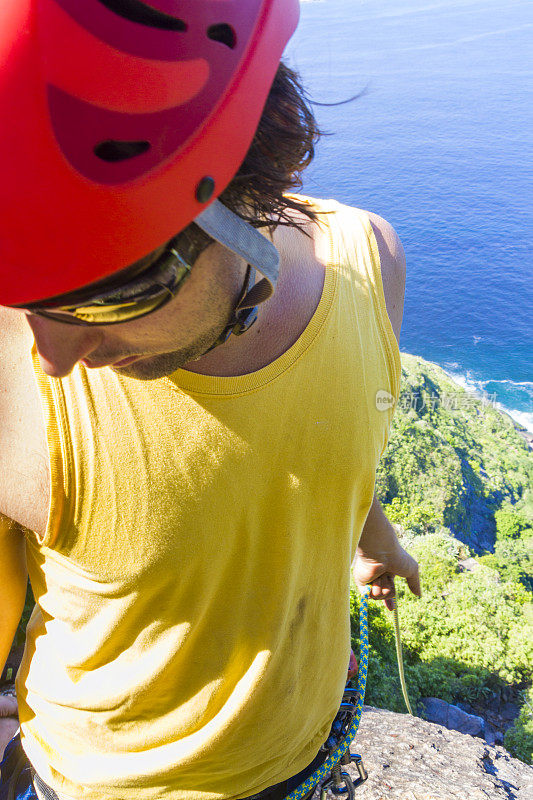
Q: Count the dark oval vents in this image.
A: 3